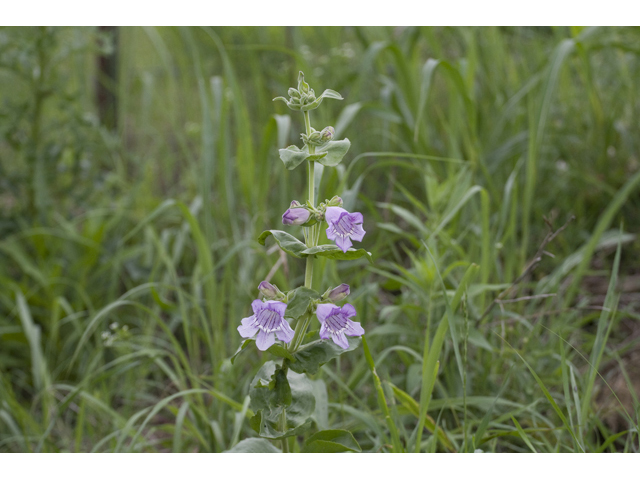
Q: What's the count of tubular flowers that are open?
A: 3